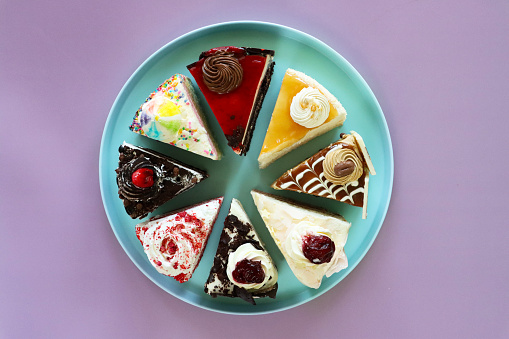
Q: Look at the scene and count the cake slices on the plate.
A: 8